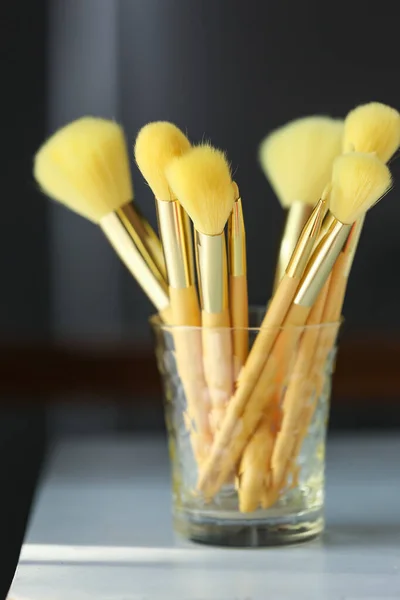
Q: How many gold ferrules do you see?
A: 8